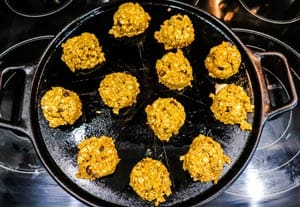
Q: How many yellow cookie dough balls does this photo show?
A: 12